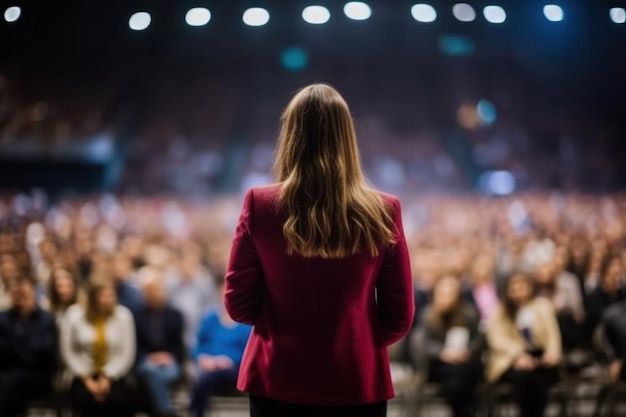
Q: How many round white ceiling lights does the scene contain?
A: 11